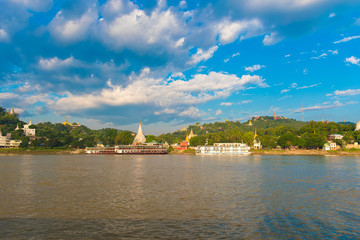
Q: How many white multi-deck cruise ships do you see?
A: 1